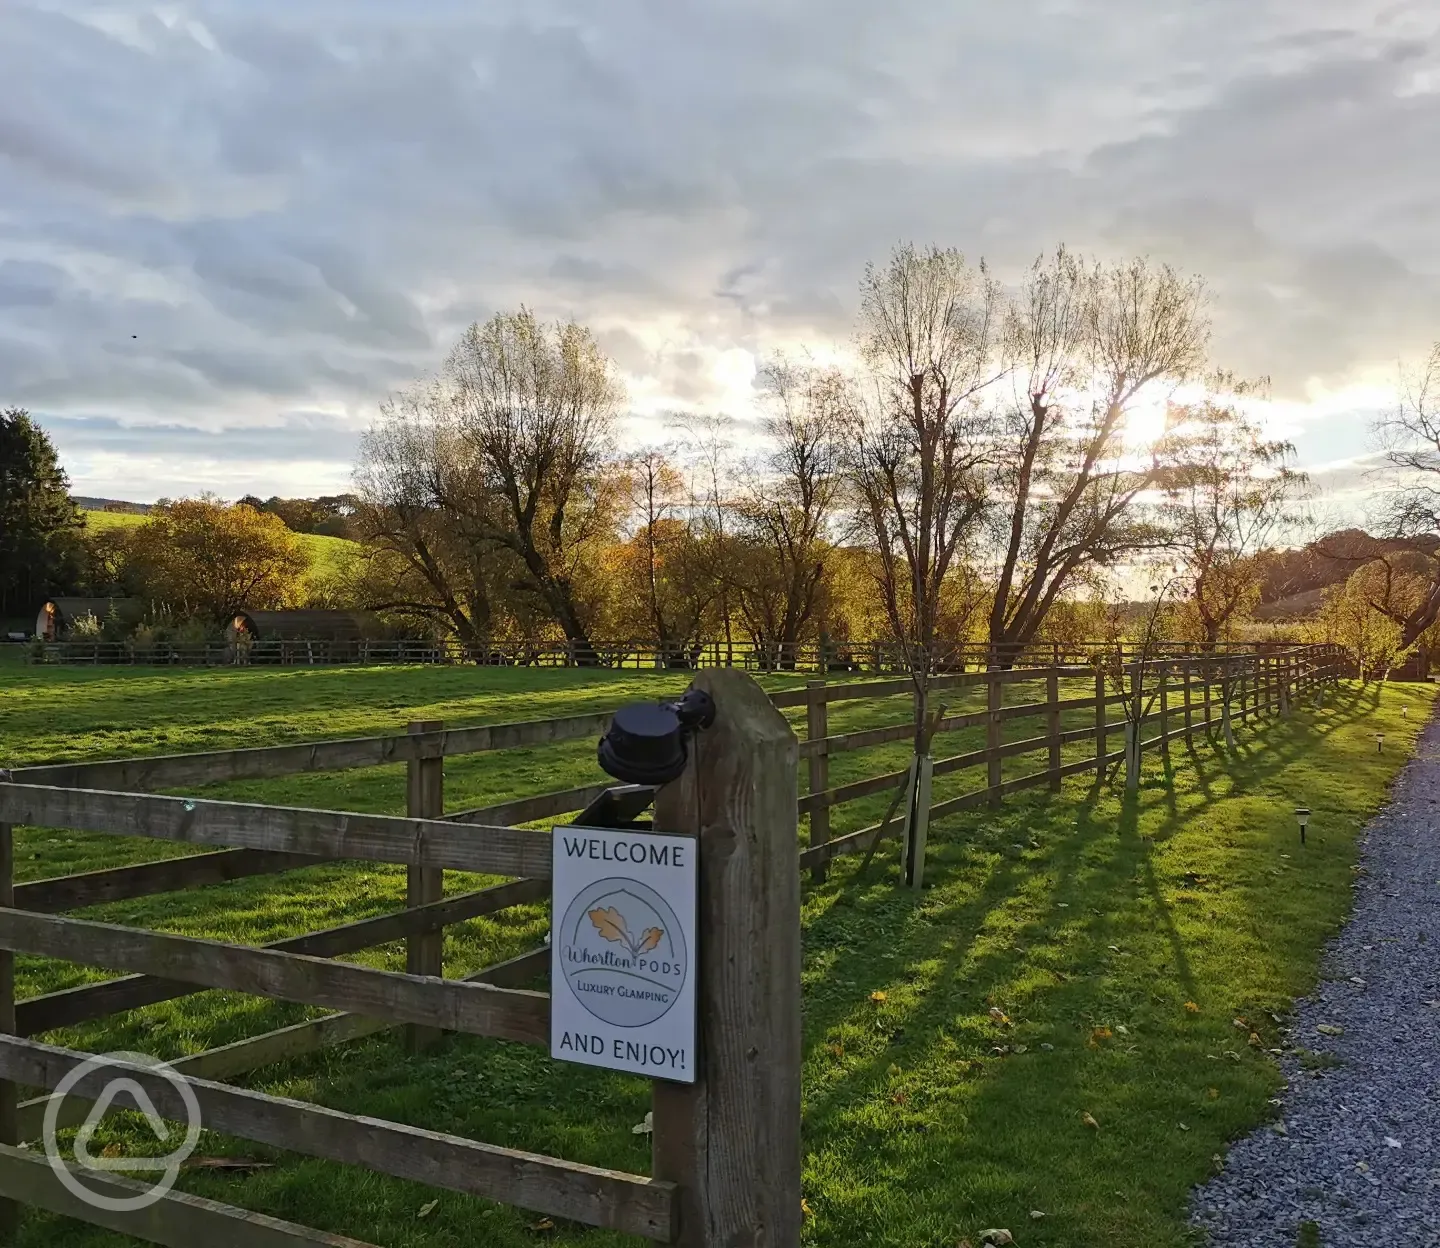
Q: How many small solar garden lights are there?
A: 3